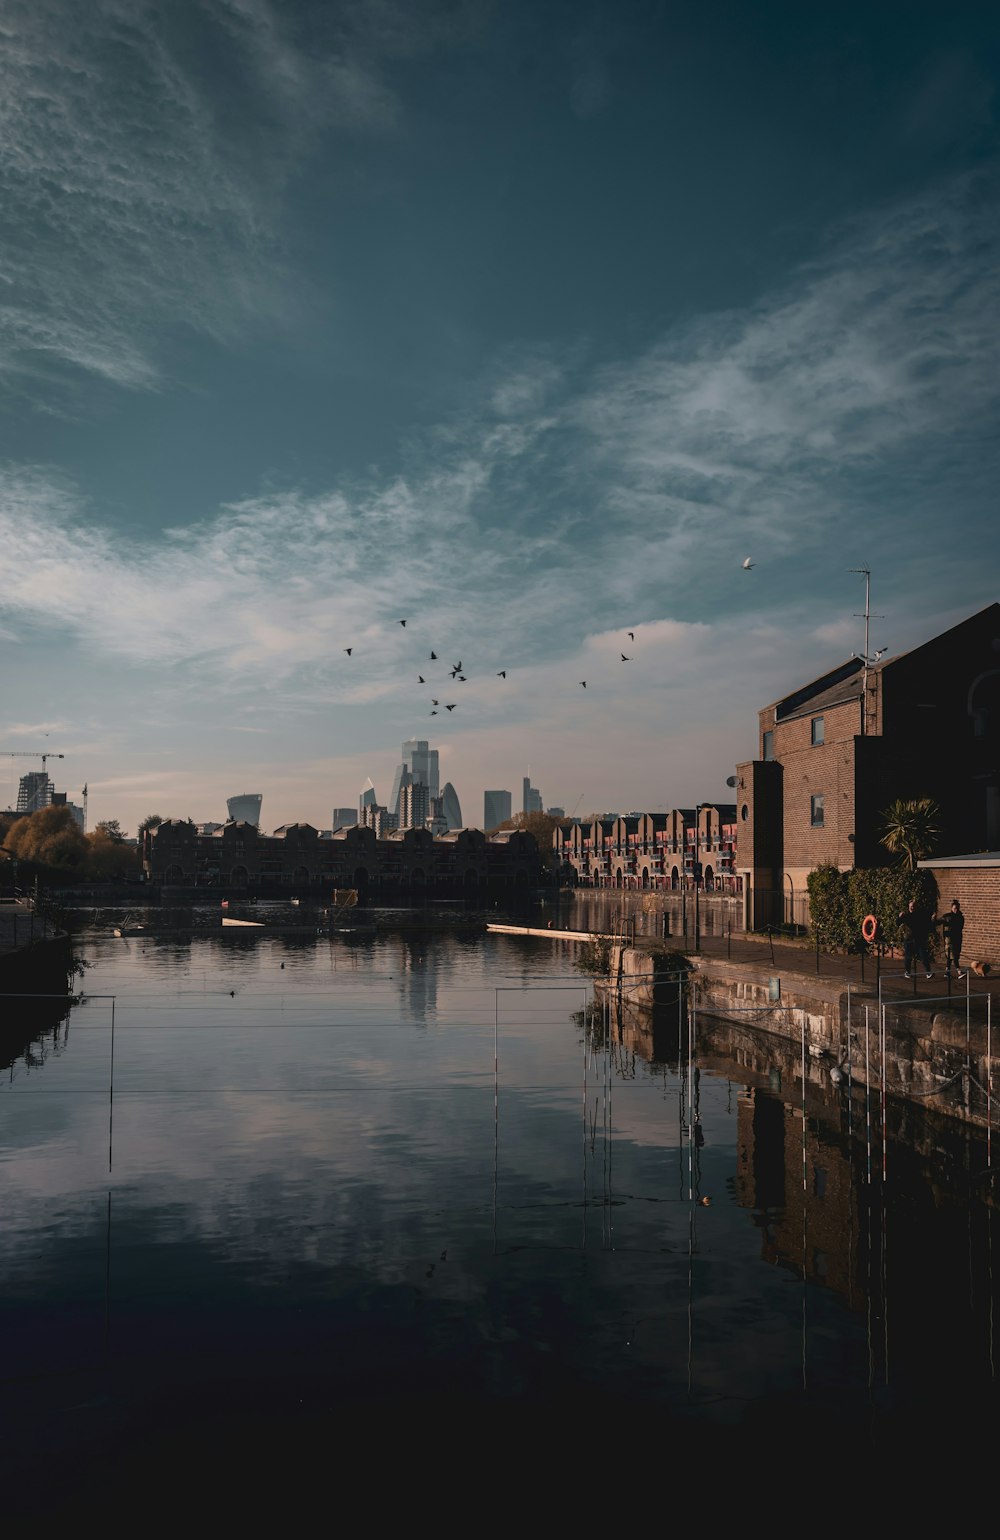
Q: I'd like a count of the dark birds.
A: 14